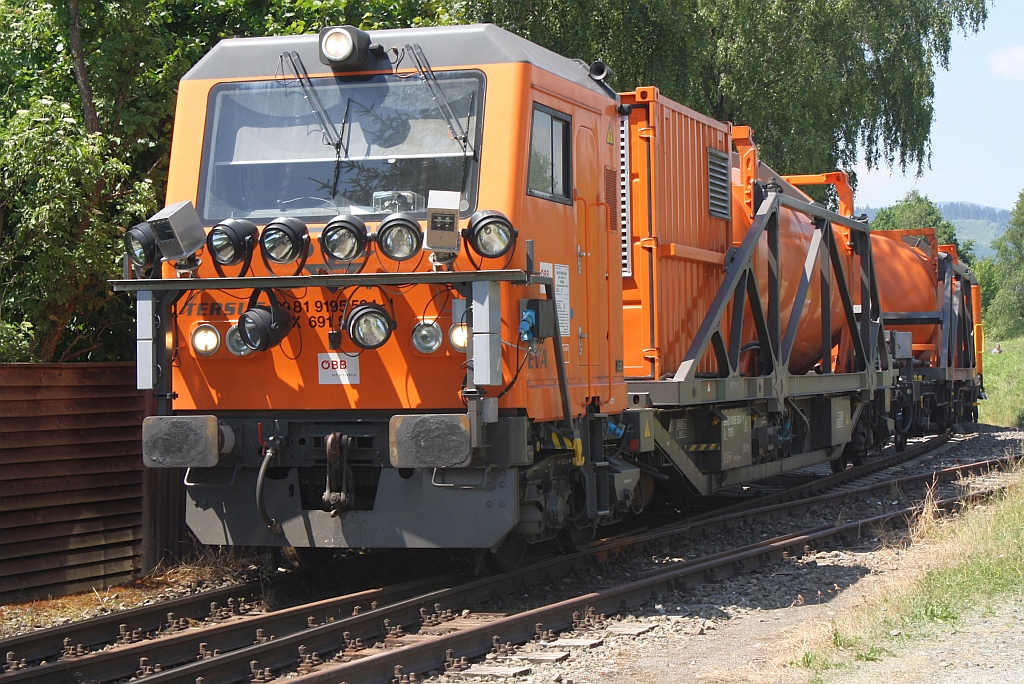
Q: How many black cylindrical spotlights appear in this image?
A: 8